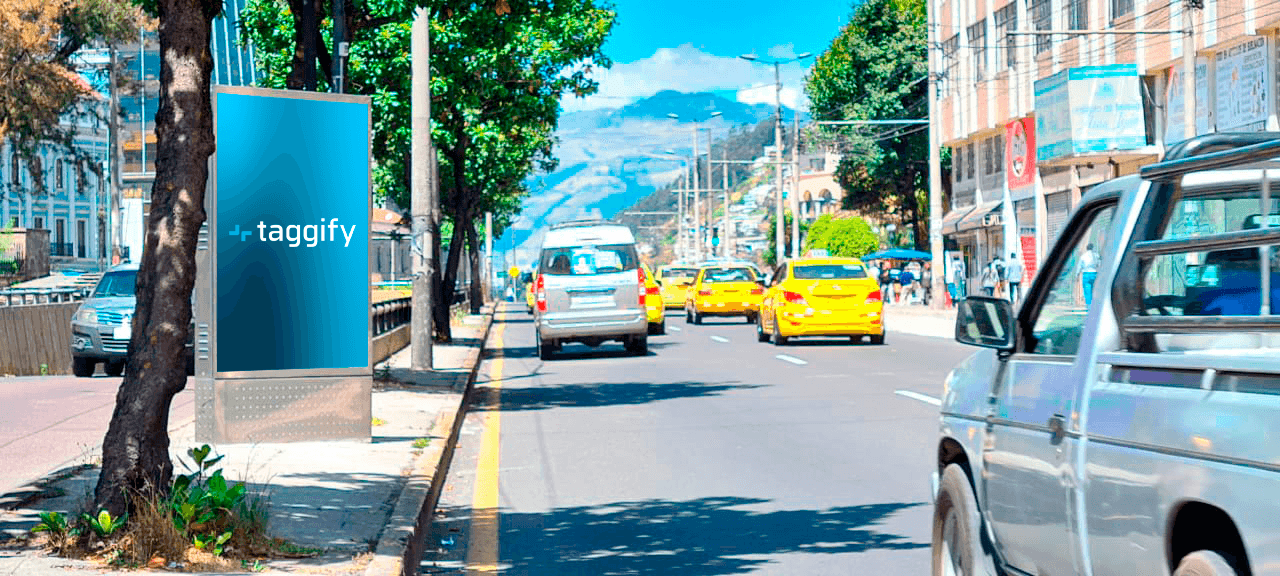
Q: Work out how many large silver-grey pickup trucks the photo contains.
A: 1